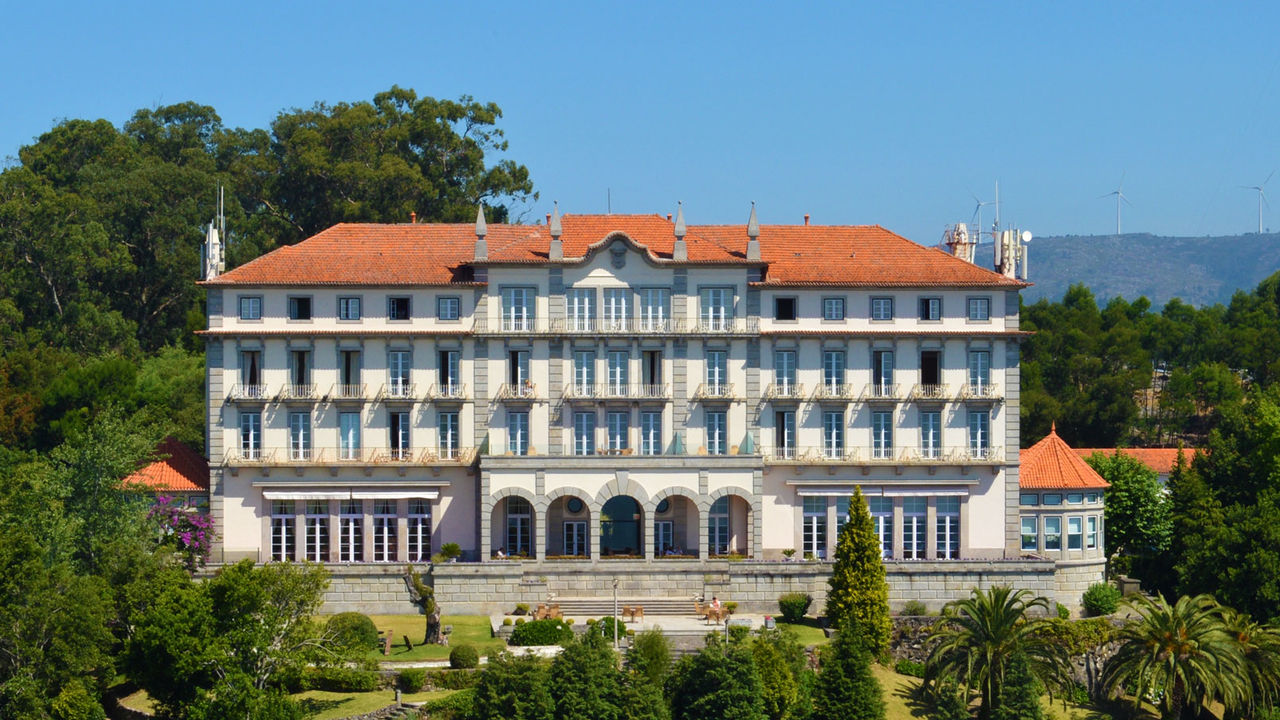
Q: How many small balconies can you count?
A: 12